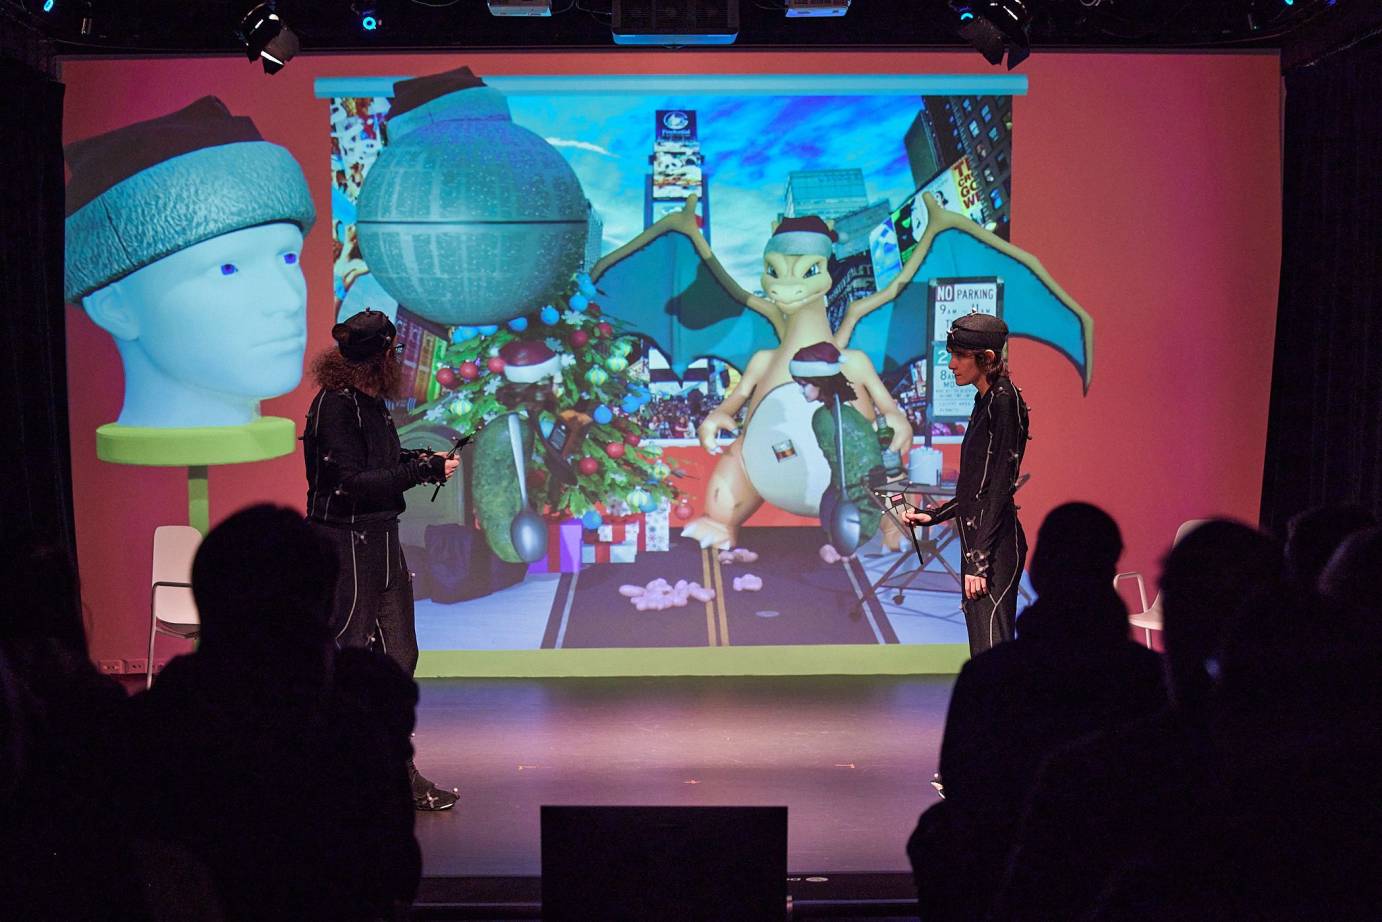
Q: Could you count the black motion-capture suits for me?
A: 2